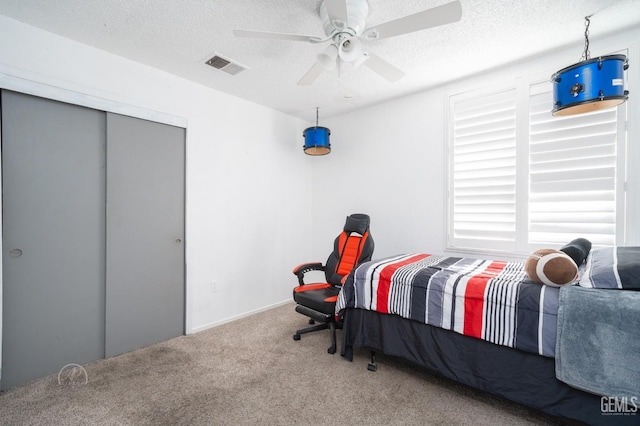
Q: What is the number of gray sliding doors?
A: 2